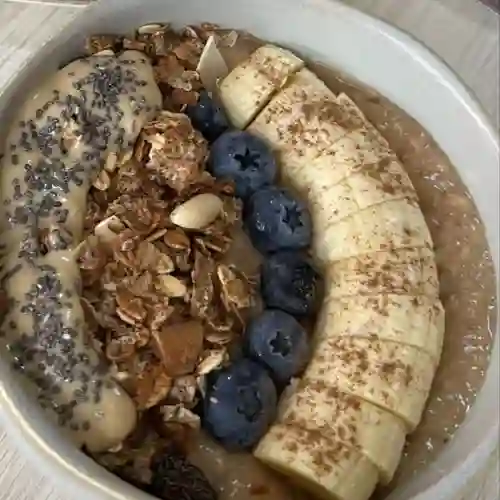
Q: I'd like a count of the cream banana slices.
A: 11